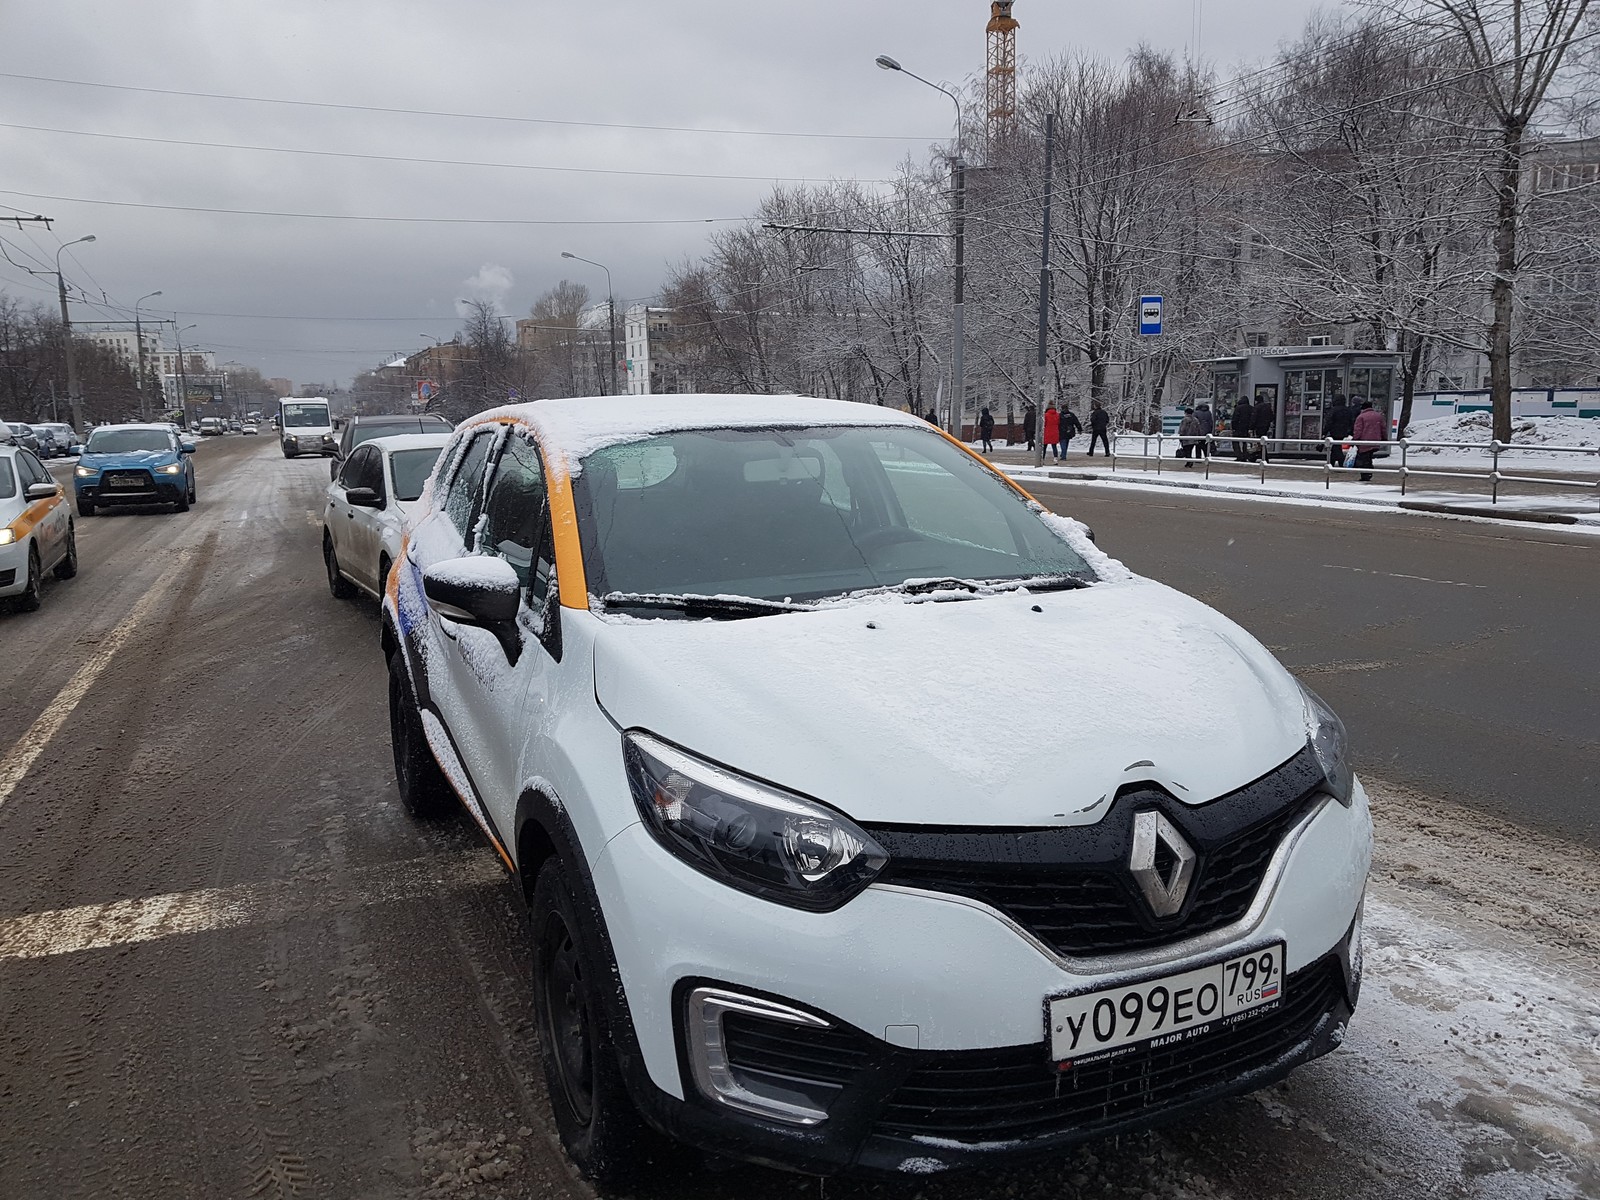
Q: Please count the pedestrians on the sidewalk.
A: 13